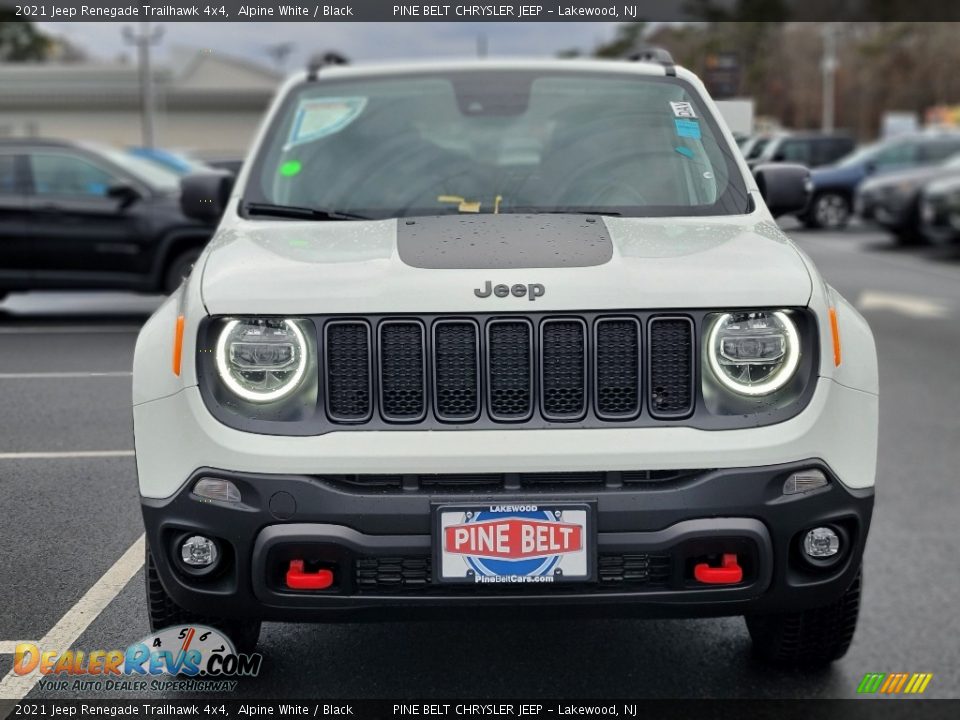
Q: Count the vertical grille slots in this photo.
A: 7